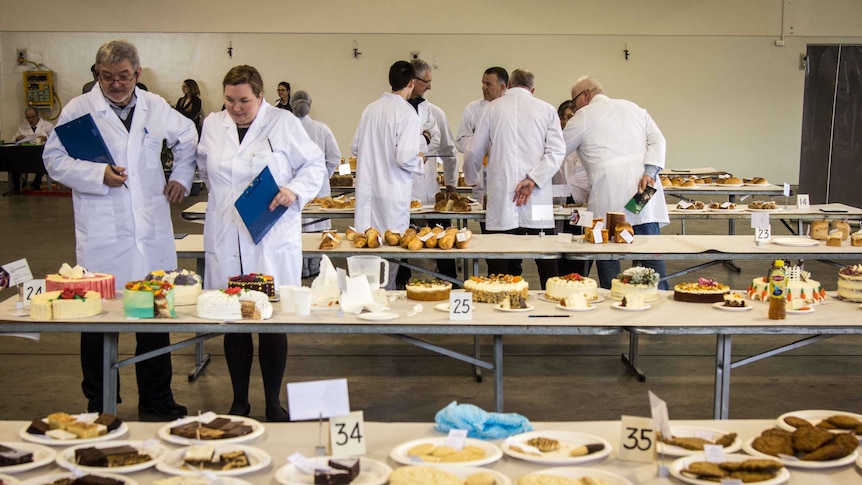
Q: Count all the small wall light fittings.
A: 3